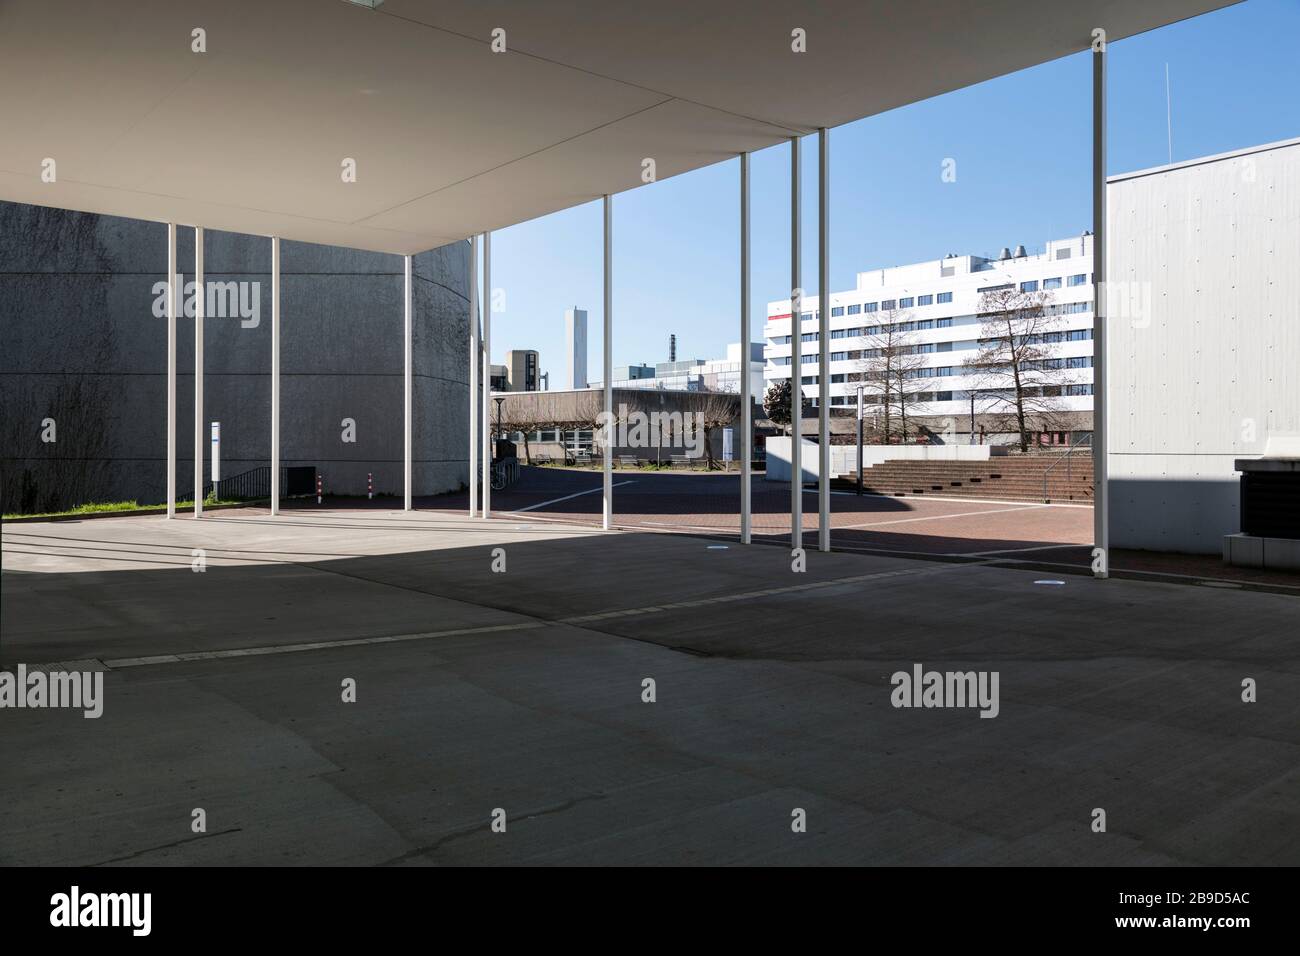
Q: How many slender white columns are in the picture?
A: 11